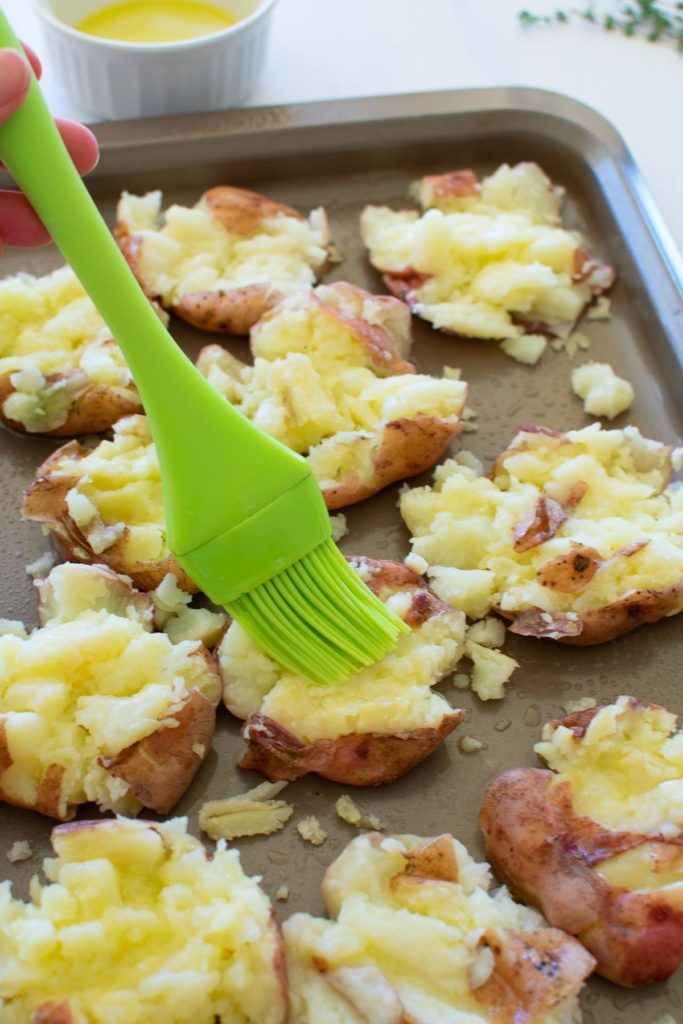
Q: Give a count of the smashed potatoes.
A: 11